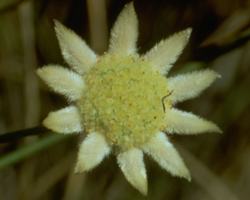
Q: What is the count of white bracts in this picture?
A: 10